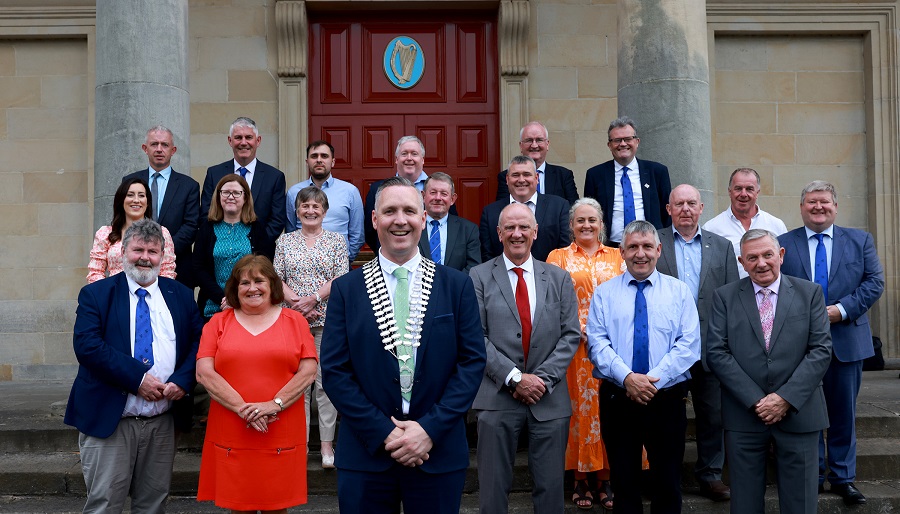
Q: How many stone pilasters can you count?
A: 2